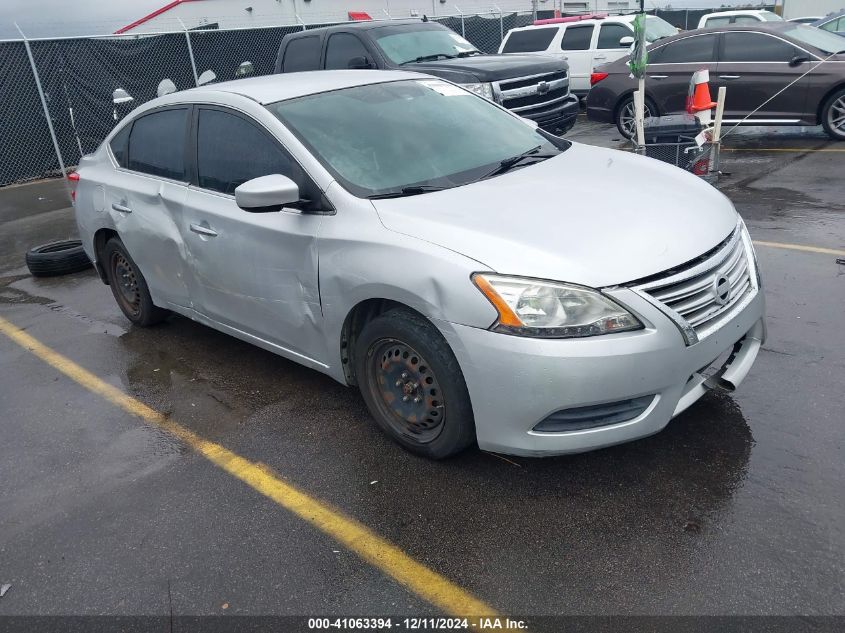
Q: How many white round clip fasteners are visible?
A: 0